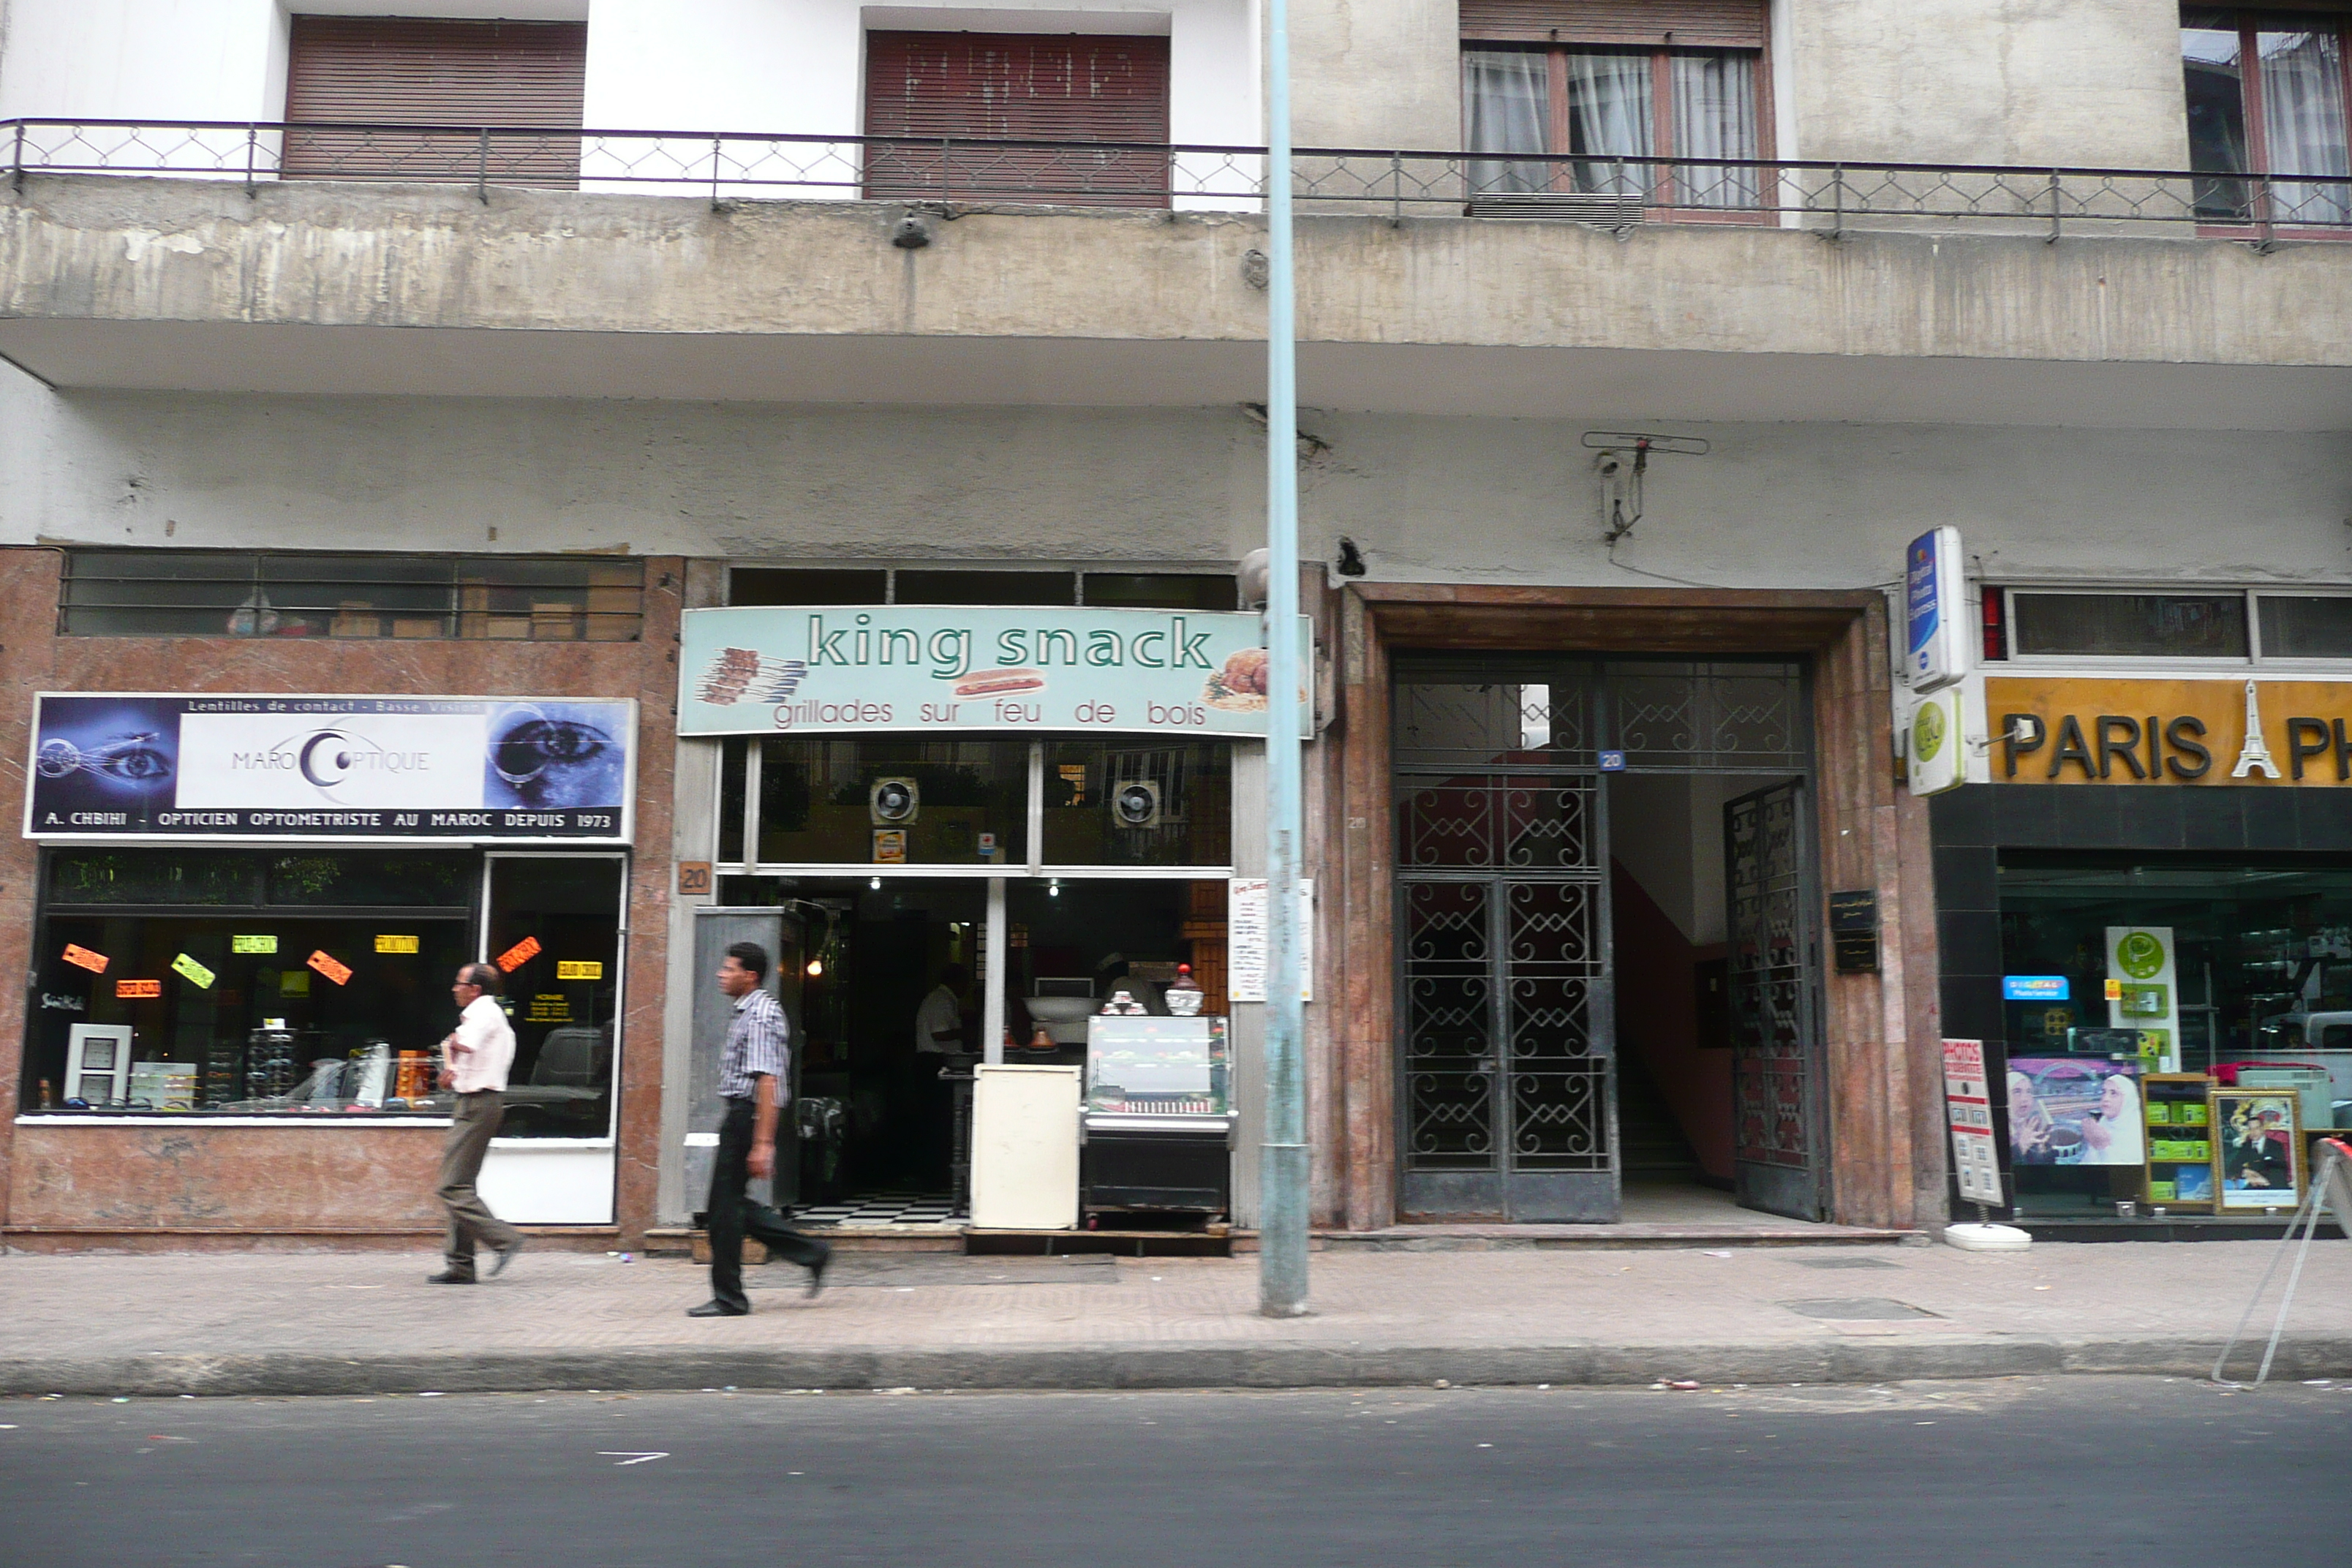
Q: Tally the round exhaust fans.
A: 2